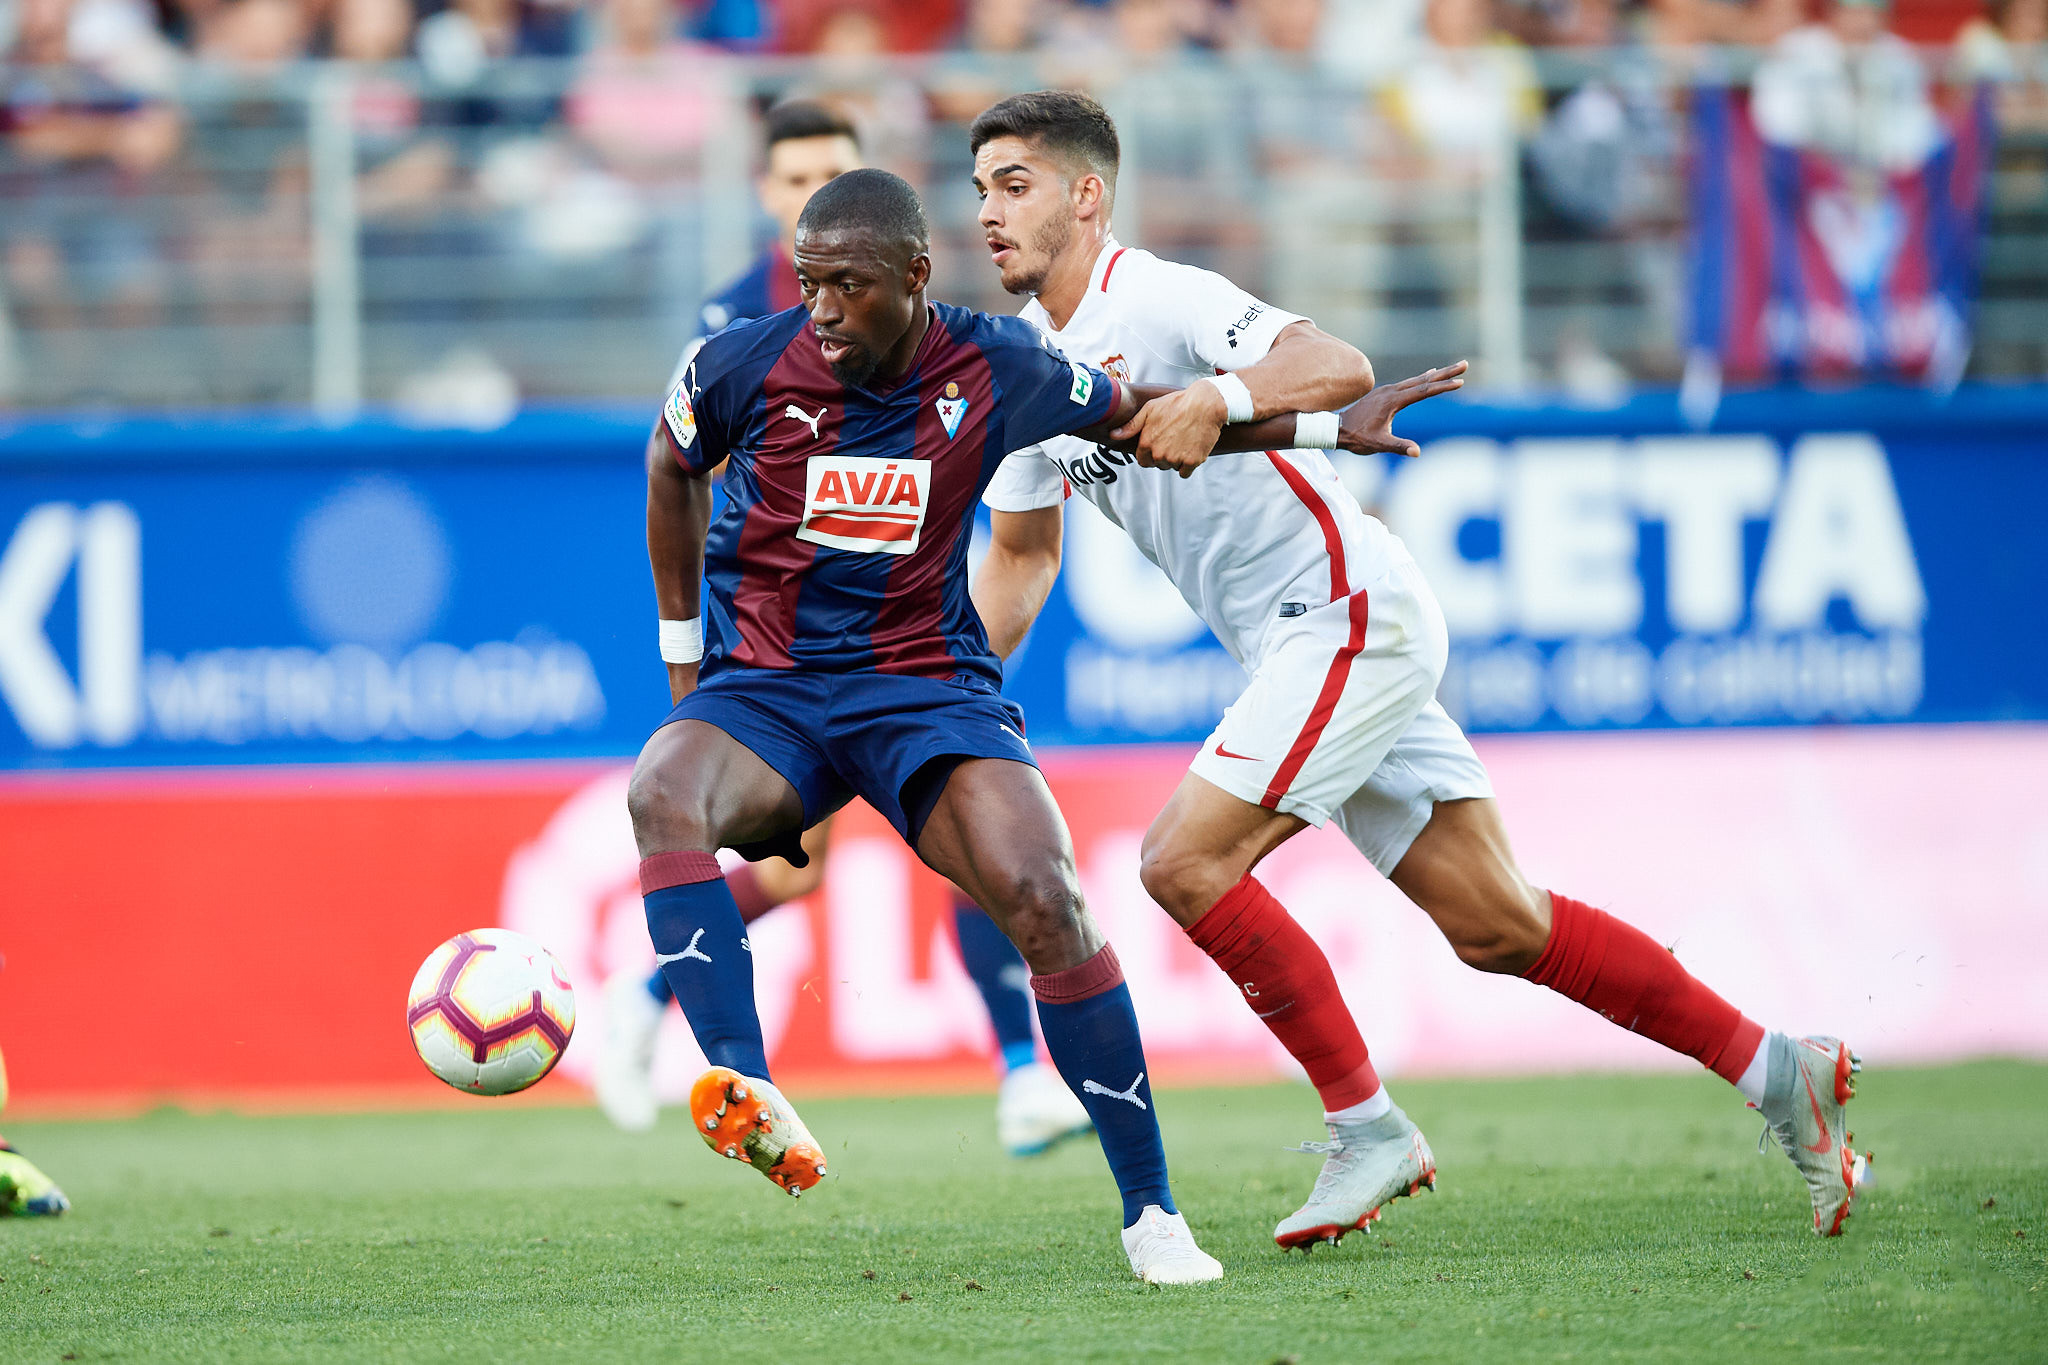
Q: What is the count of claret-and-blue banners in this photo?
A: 1